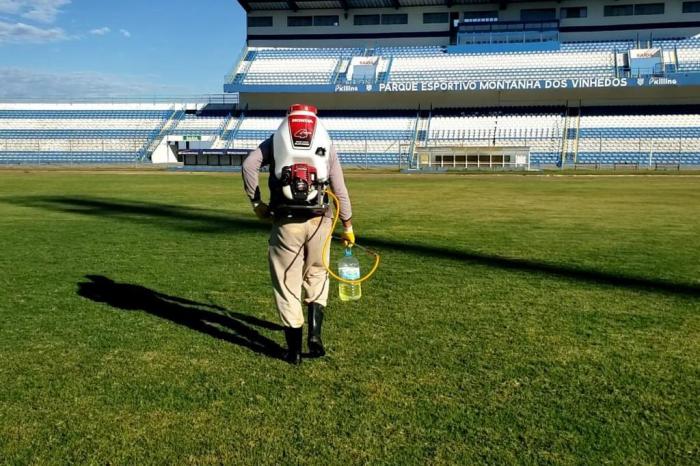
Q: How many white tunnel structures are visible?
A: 1